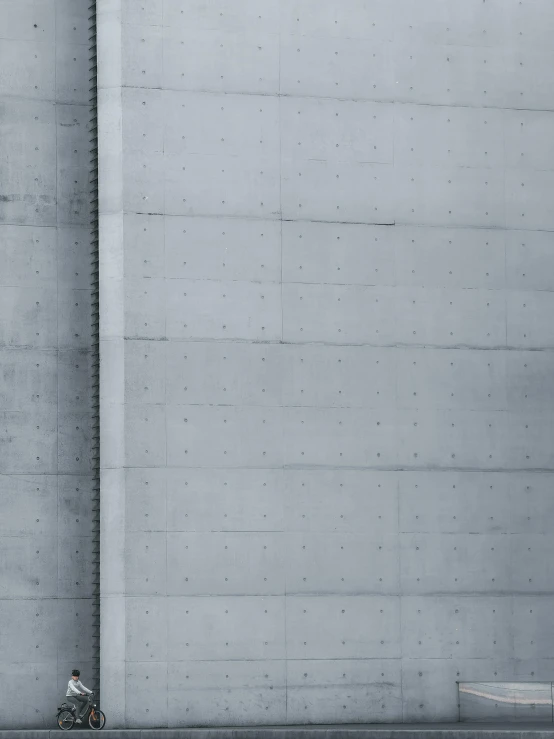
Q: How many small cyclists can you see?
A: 1